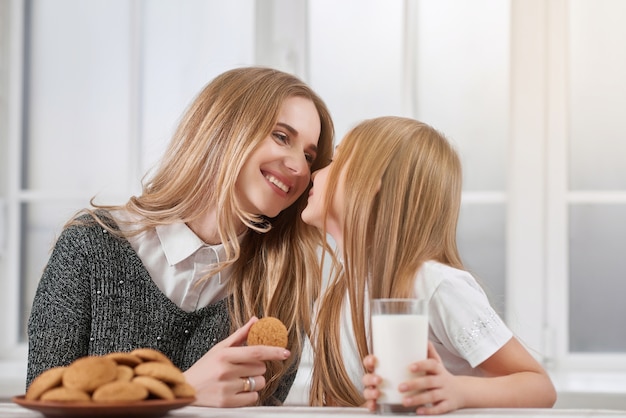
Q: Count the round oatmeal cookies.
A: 11